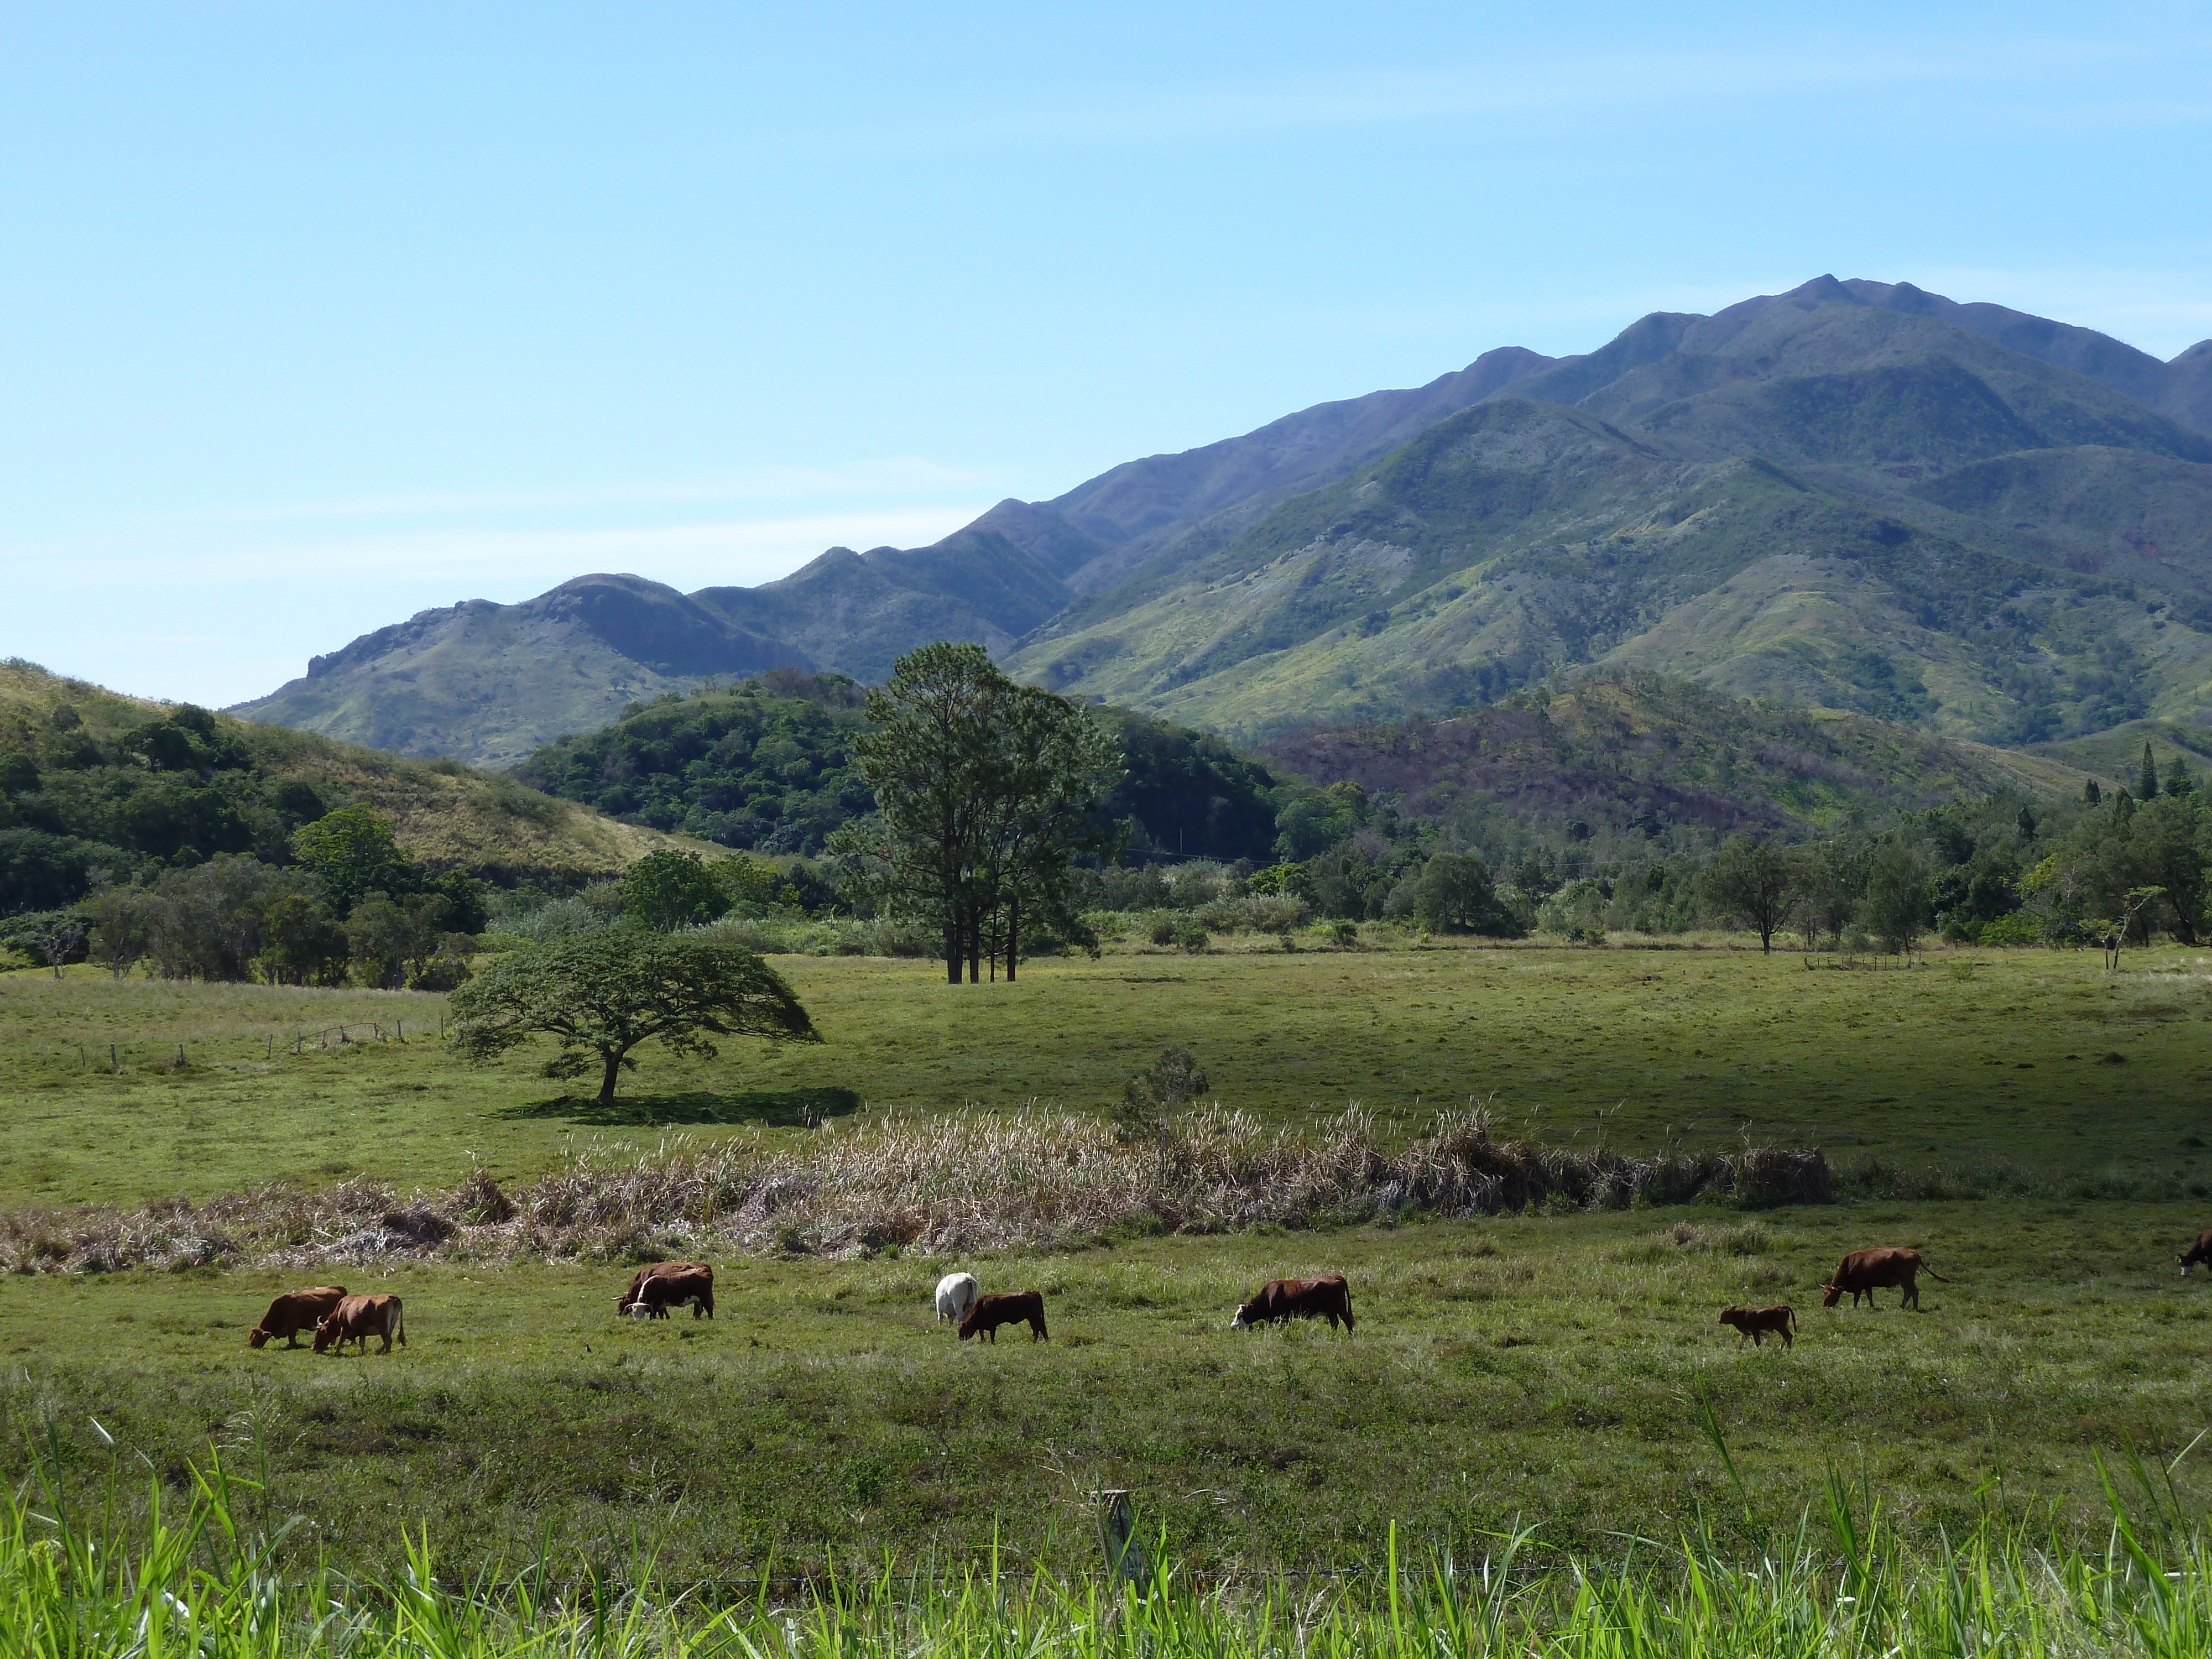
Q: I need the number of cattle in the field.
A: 10